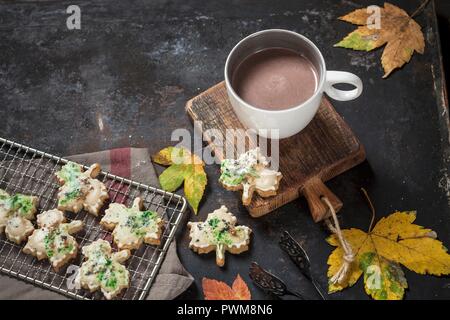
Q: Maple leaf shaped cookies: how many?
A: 7